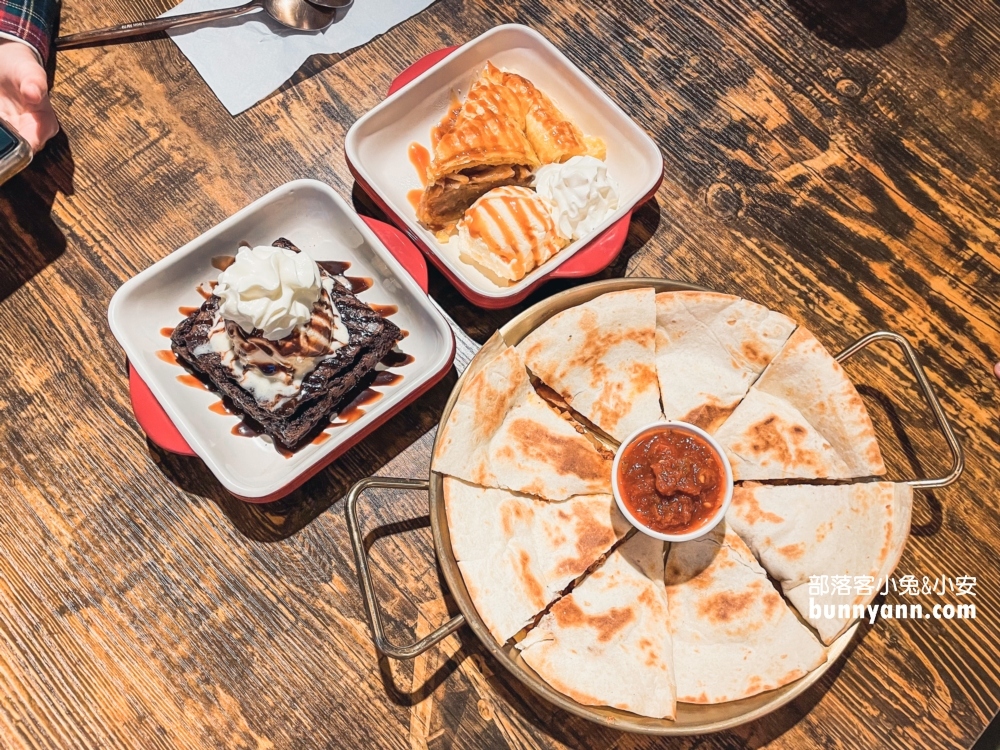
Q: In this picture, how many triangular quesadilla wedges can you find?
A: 8